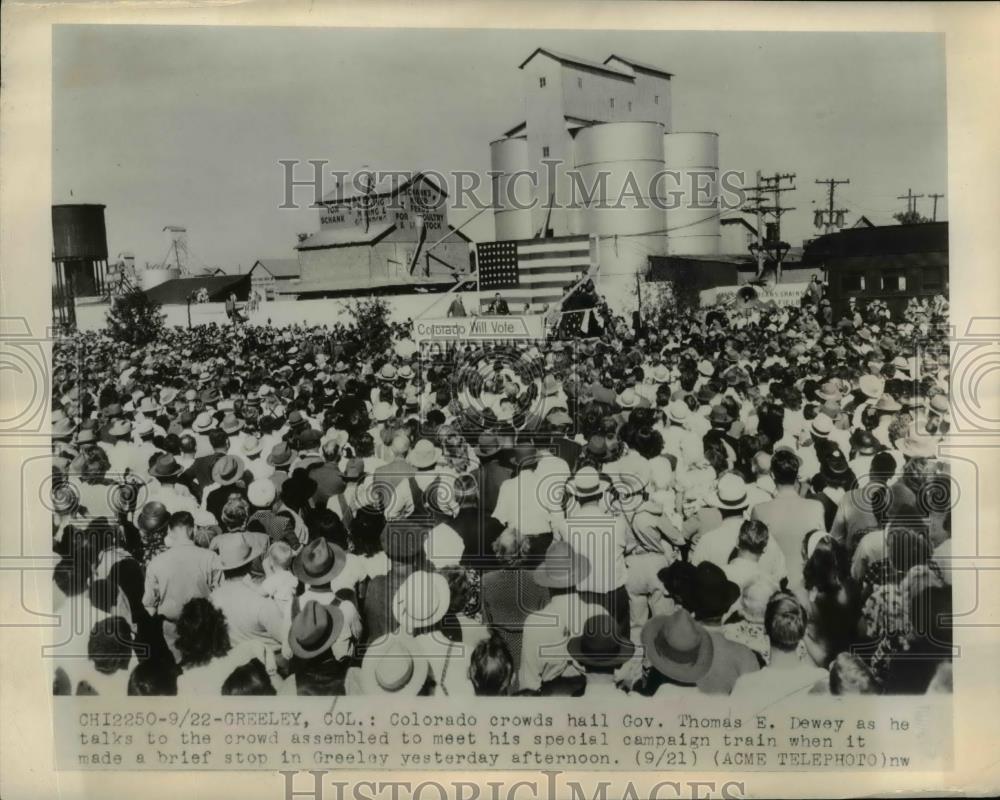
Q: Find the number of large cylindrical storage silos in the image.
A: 3